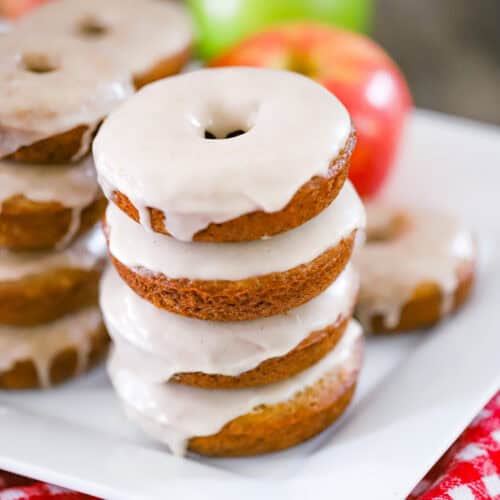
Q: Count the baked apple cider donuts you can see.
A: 10